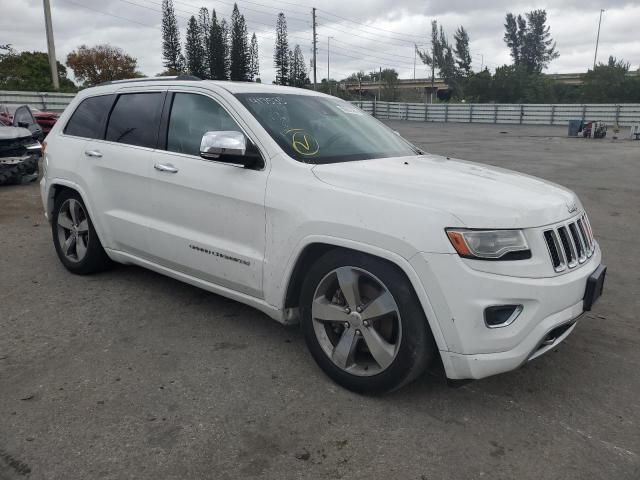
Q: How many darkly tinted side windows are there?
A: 2